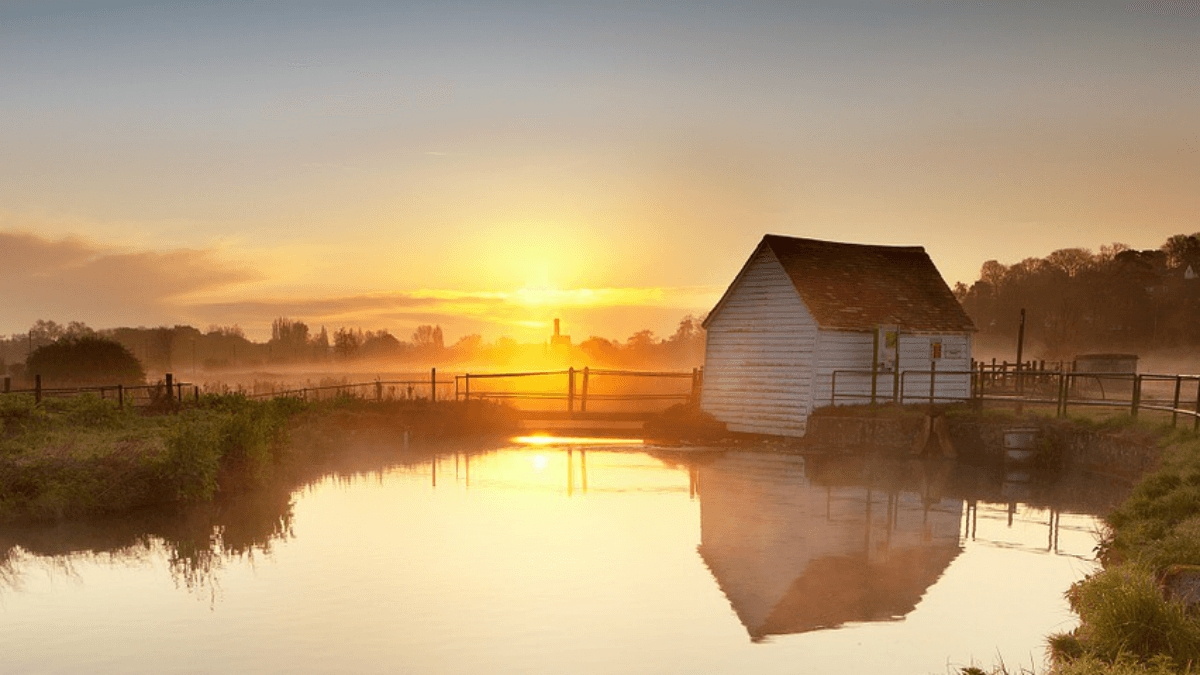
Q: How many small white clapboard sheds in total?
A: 1